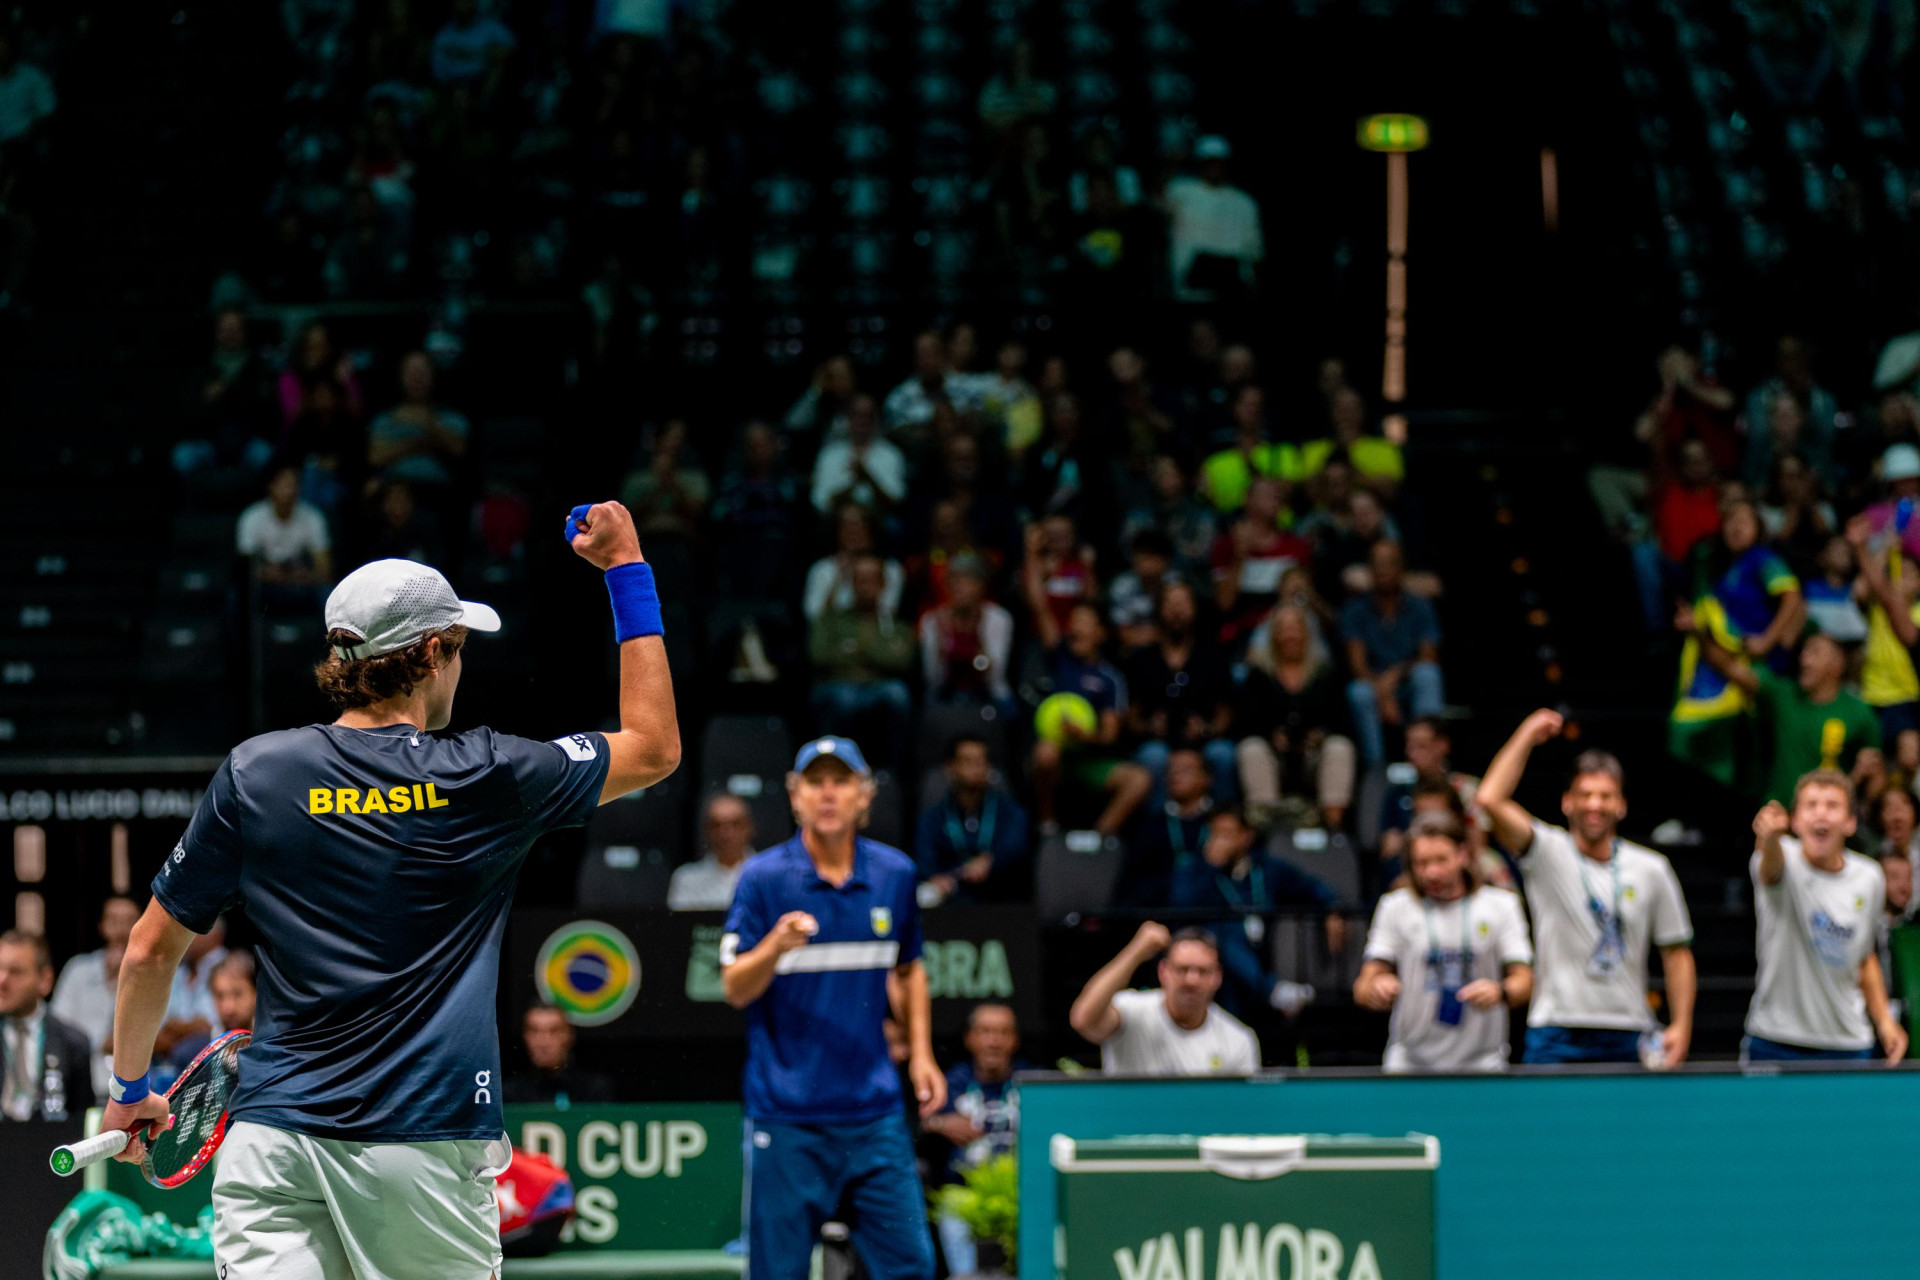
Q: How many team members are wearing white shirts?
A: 4